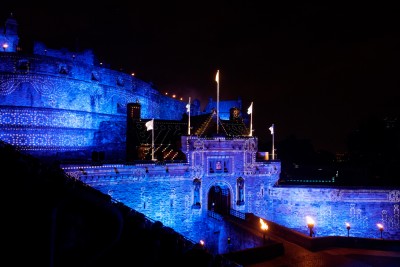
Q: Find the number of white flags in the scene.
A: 5